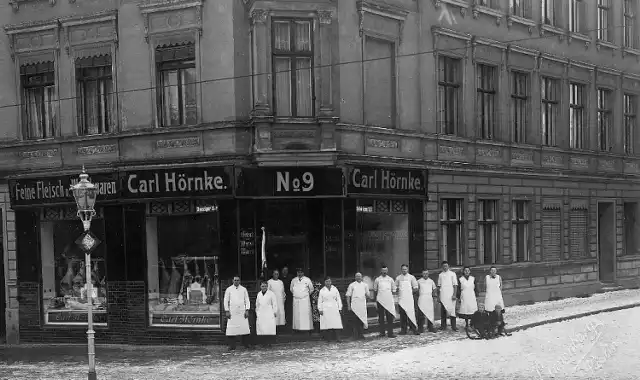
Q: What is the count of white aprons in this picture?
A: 12